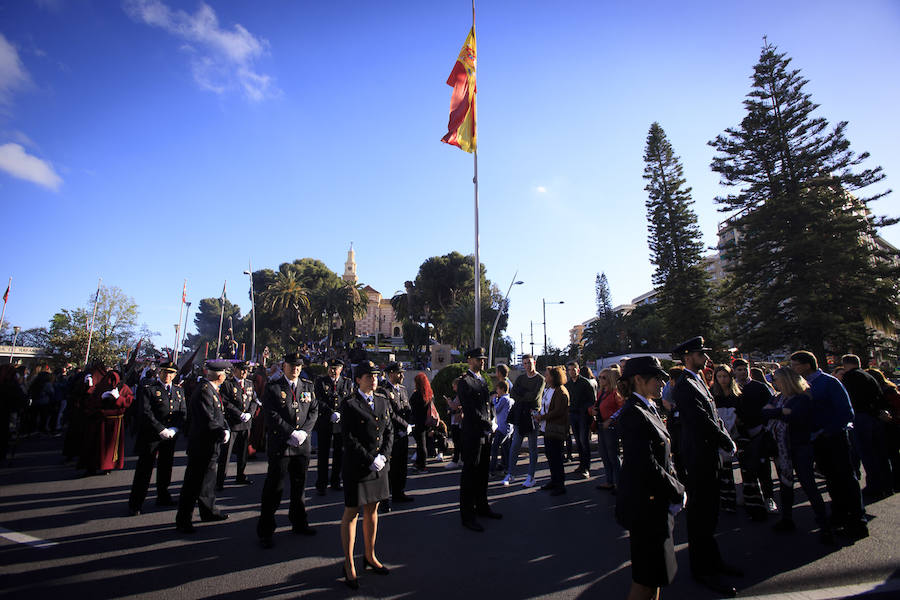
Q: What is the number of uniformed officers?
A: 10